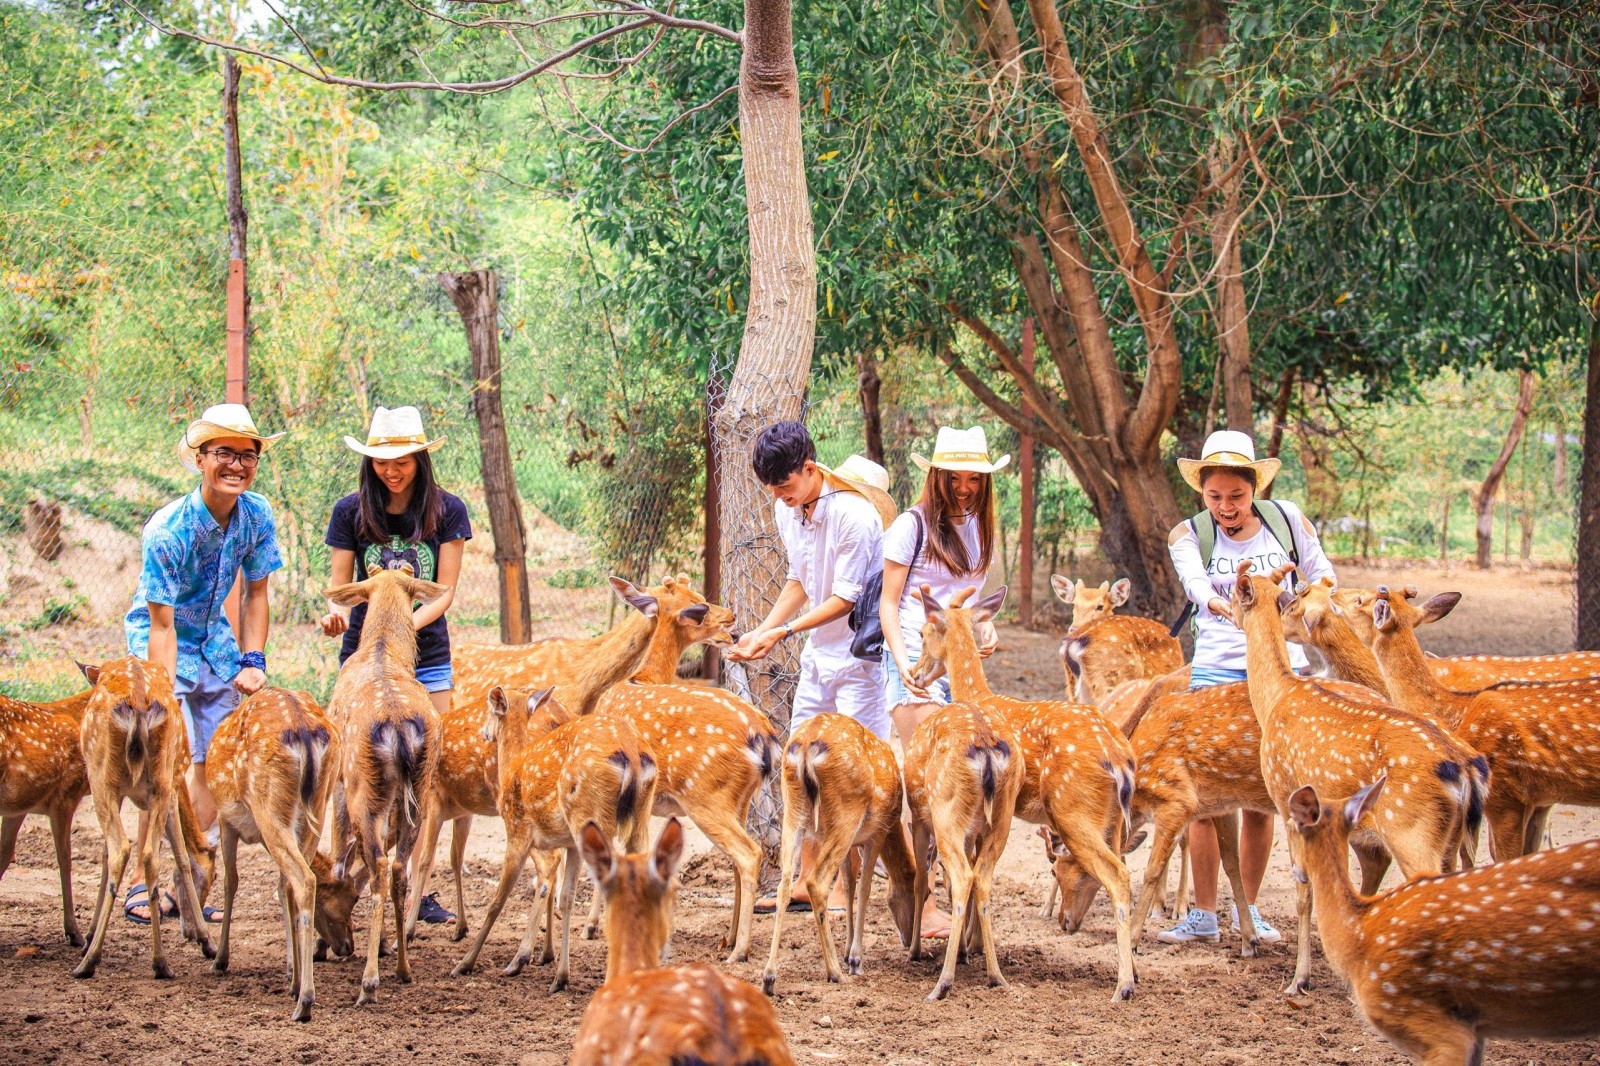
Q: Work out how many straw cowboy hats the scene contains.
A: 5